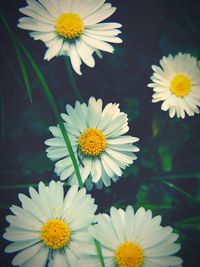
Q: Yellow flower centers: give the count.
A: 5